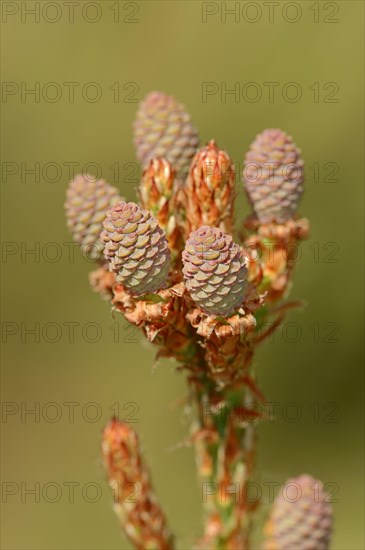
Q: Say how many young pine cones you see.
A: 6